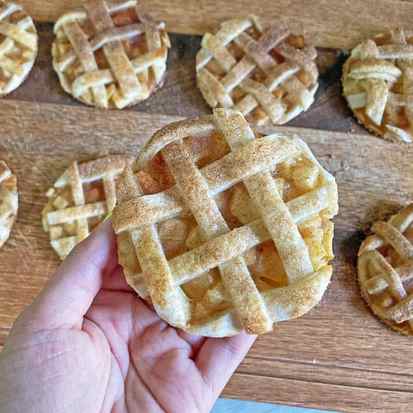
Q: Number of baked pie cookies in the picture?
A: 8